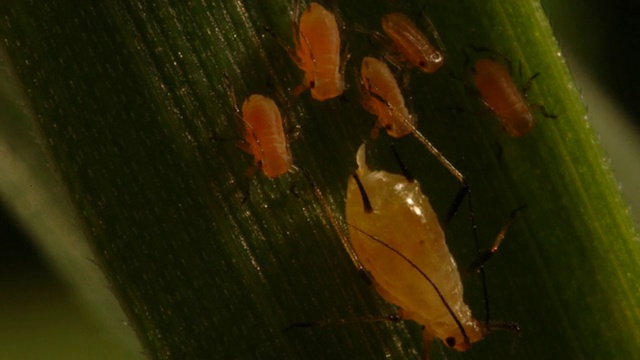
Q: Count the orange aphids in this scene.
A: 5